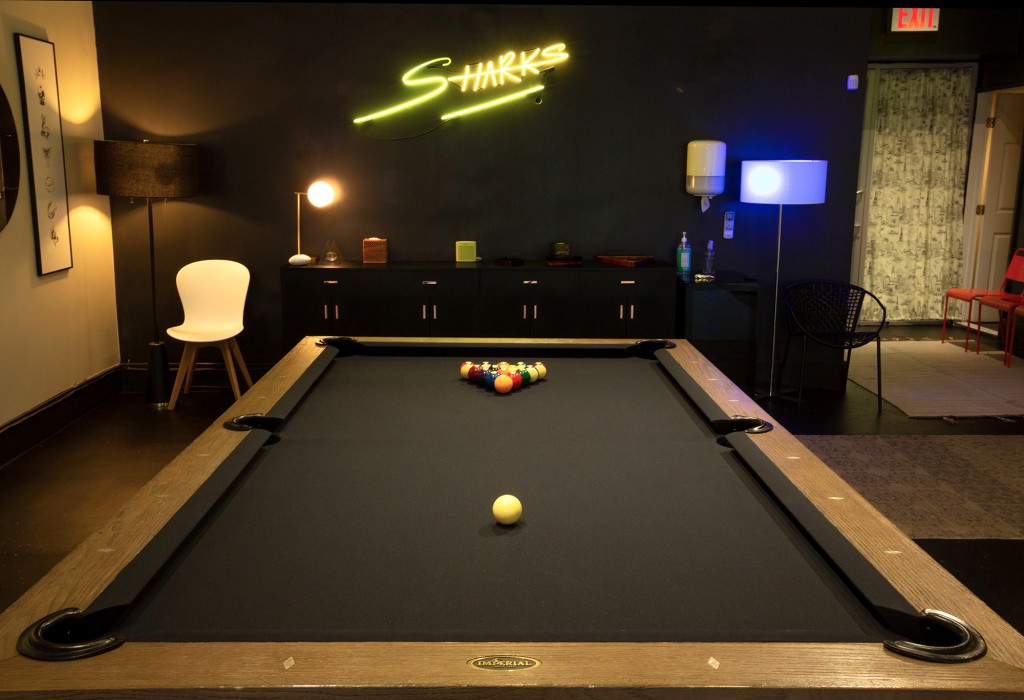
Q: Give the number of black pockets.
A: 6